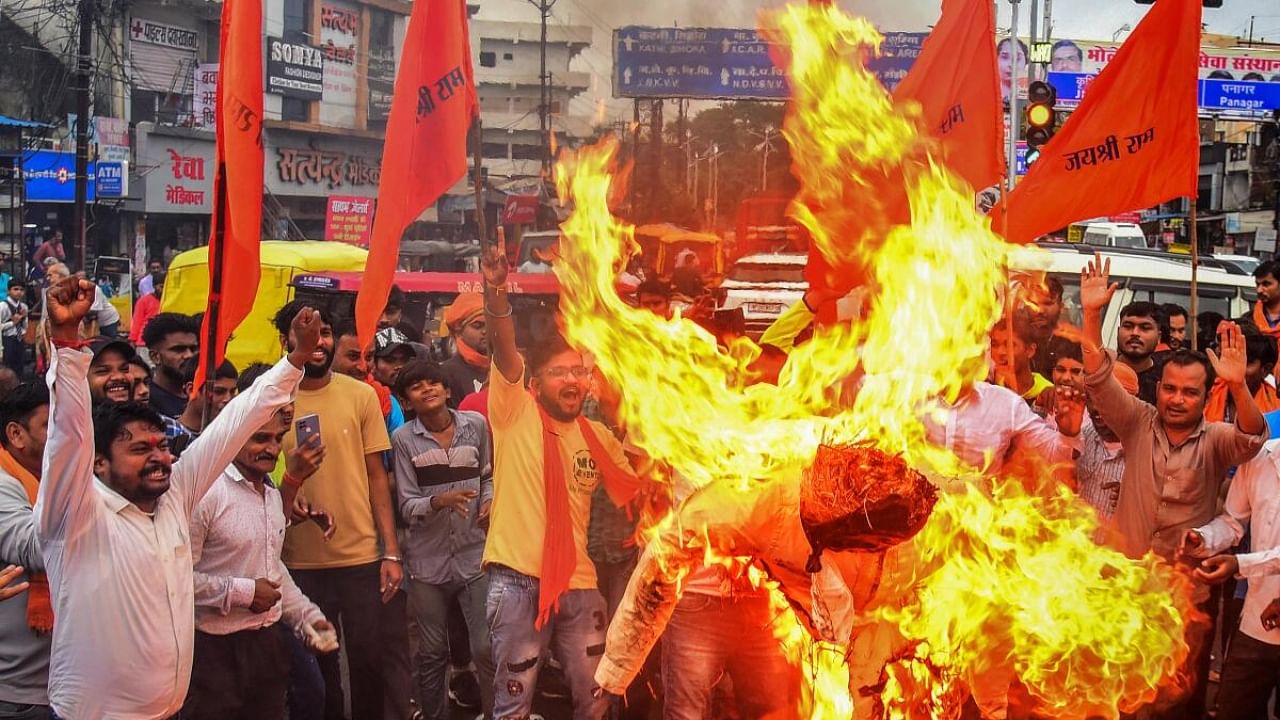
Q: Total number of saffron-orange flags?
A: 4